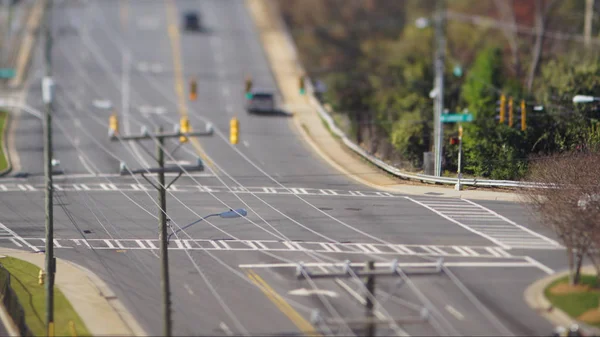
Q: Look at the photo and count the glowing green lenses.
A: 2